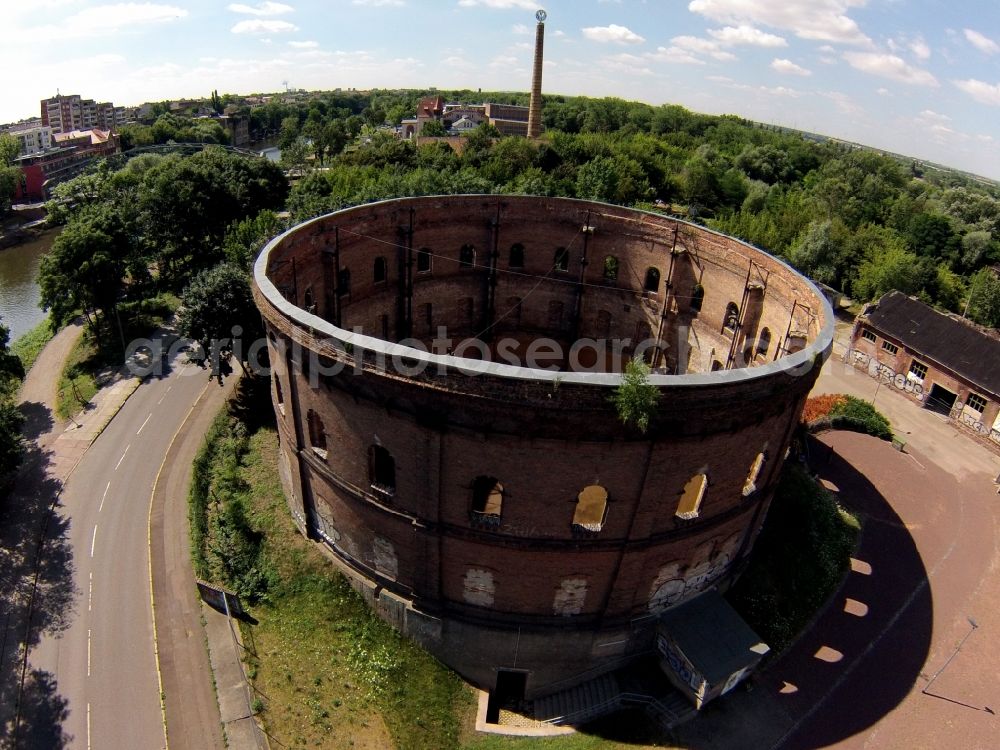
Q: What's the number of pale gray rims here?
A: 1